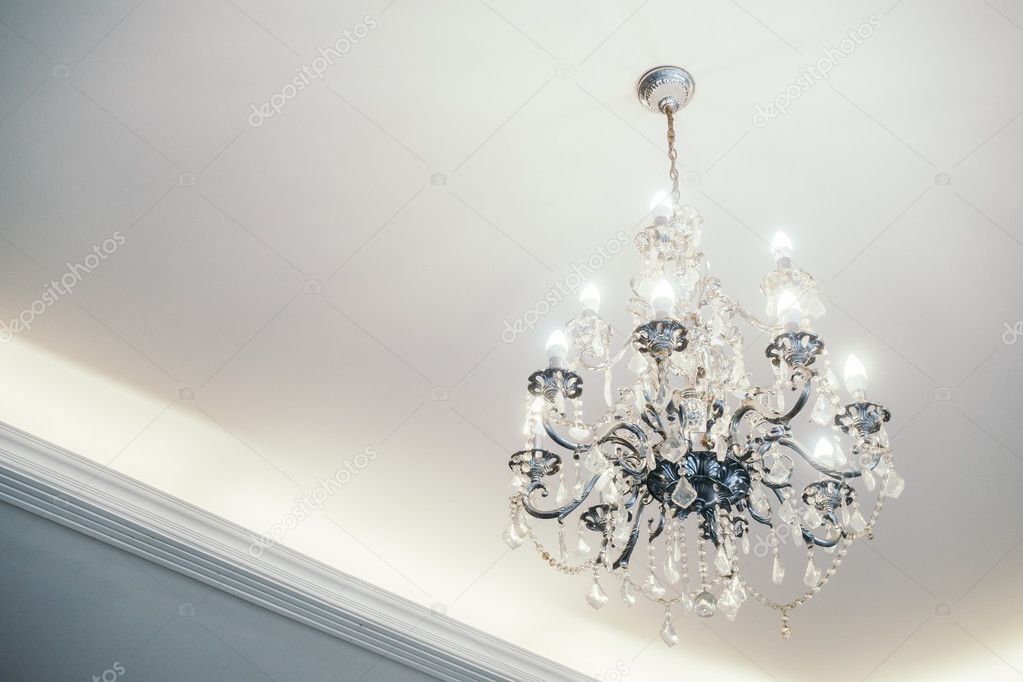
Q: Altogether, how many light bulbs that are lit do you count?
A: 9